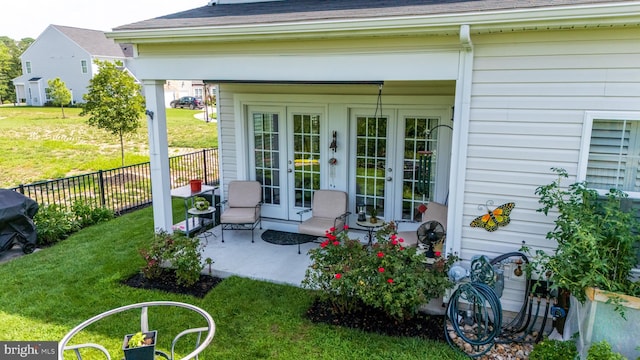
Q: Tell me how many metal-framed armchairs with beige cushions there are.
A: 3